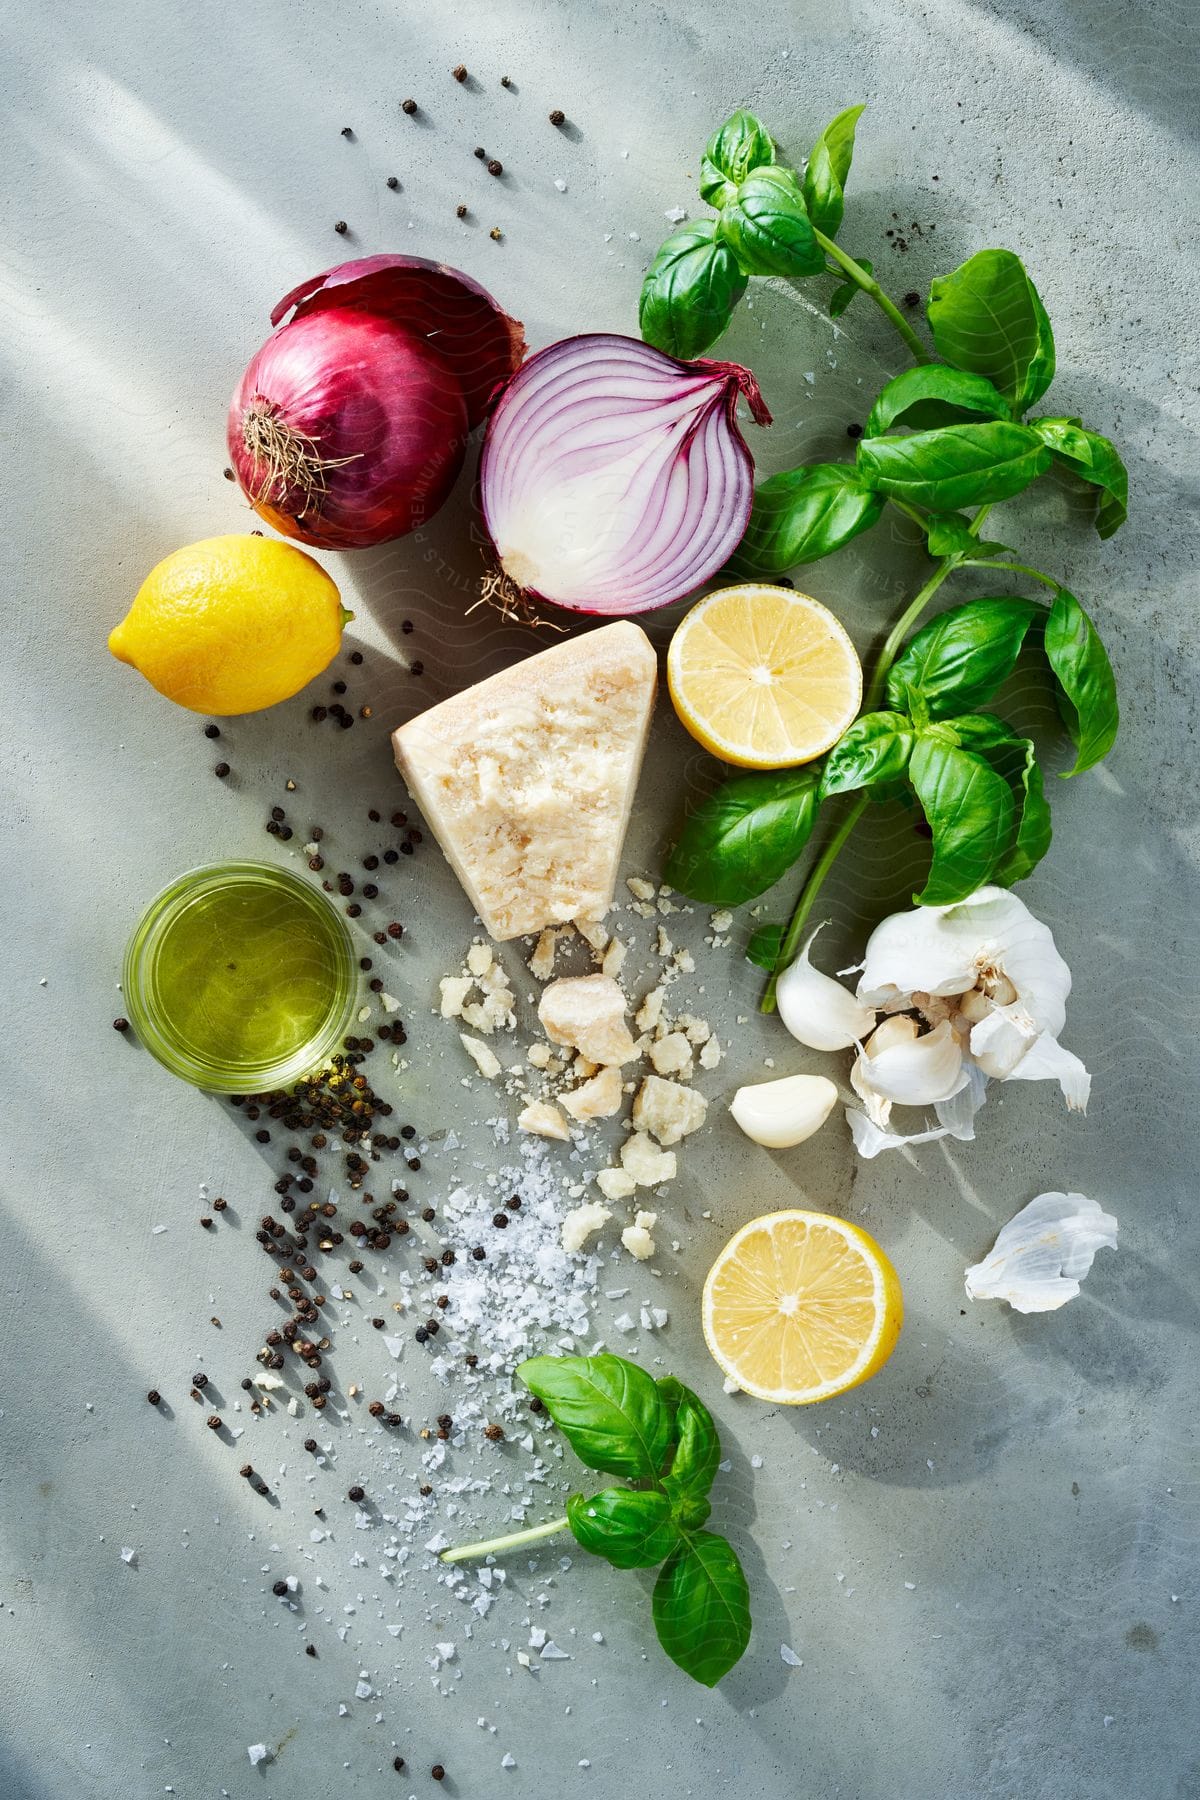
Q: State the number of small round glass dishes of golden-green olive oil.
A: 1